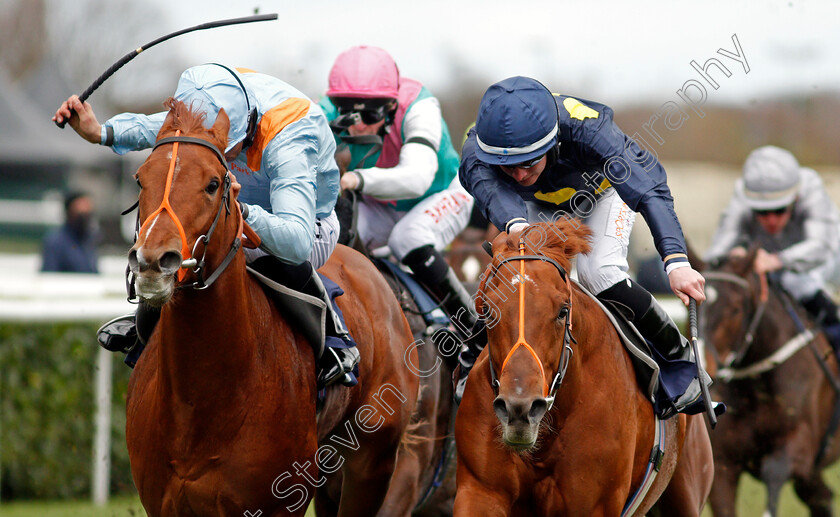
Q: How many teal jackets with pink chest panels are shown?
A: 1